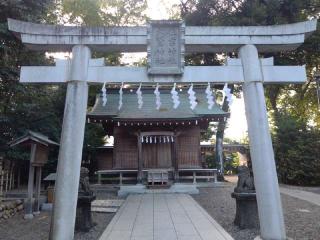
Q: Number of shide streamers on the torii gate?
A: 8